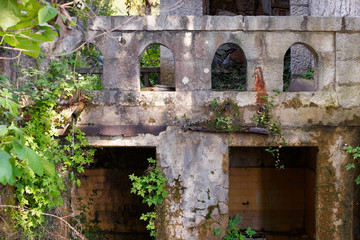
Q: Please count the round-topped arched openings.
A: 4